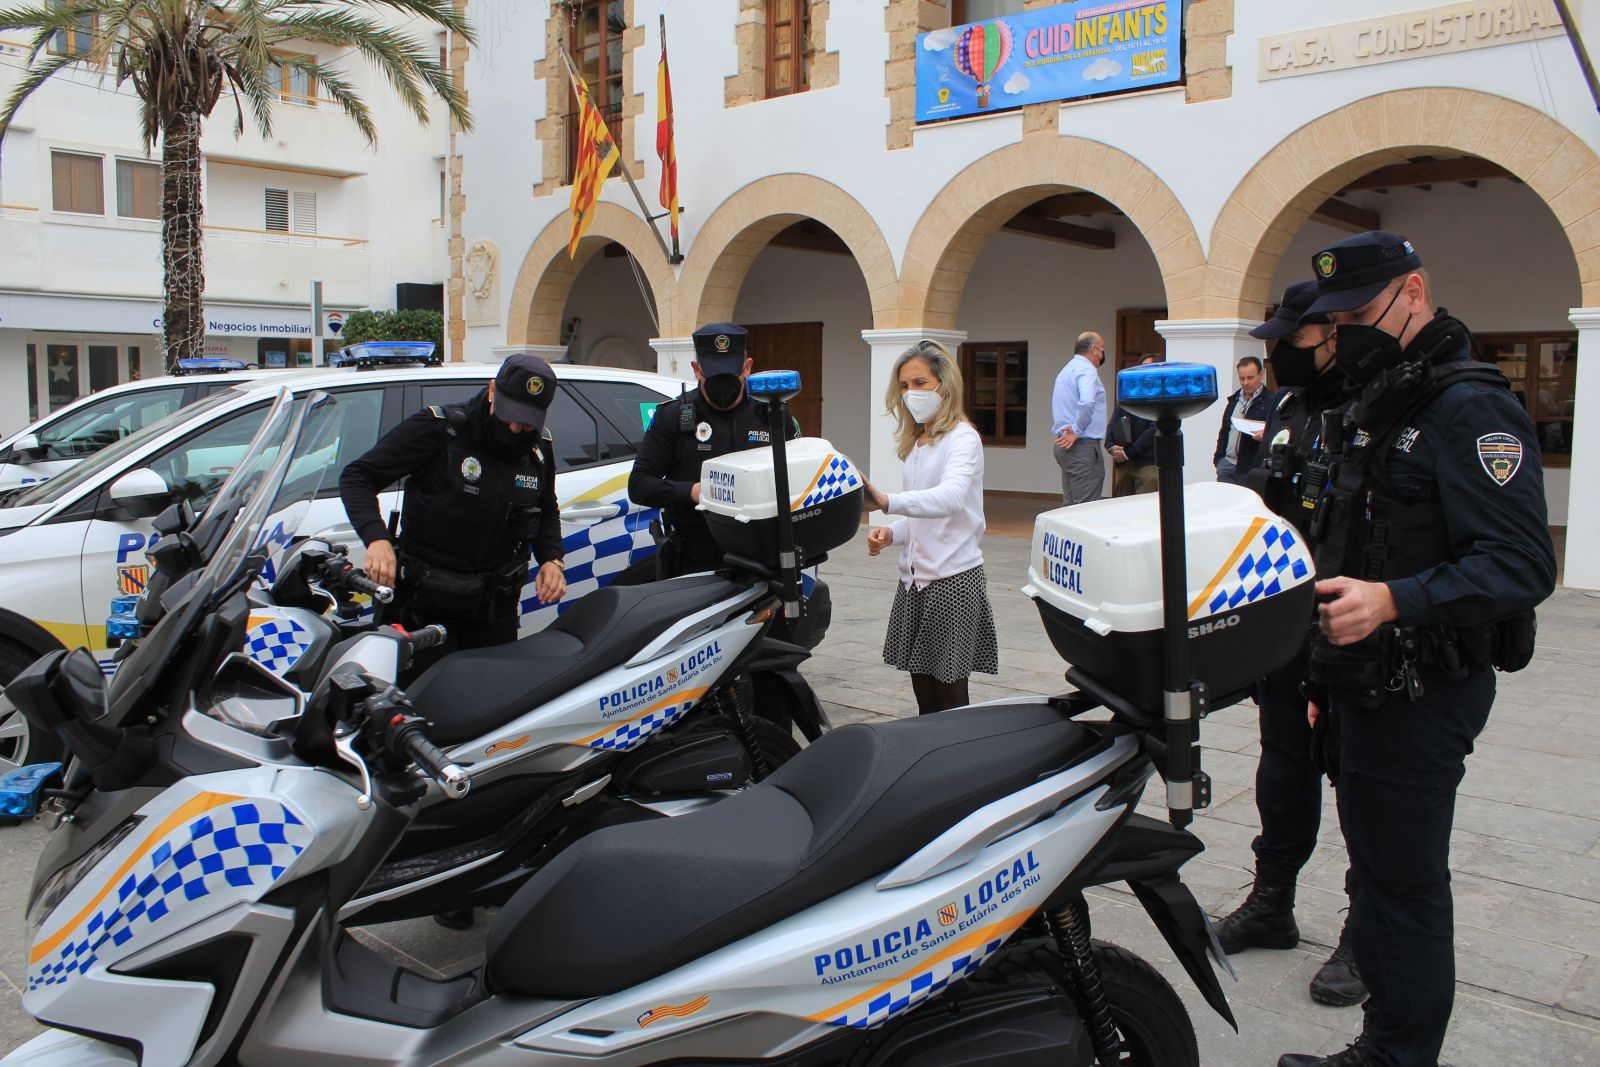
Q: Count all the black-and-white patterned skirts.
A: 1